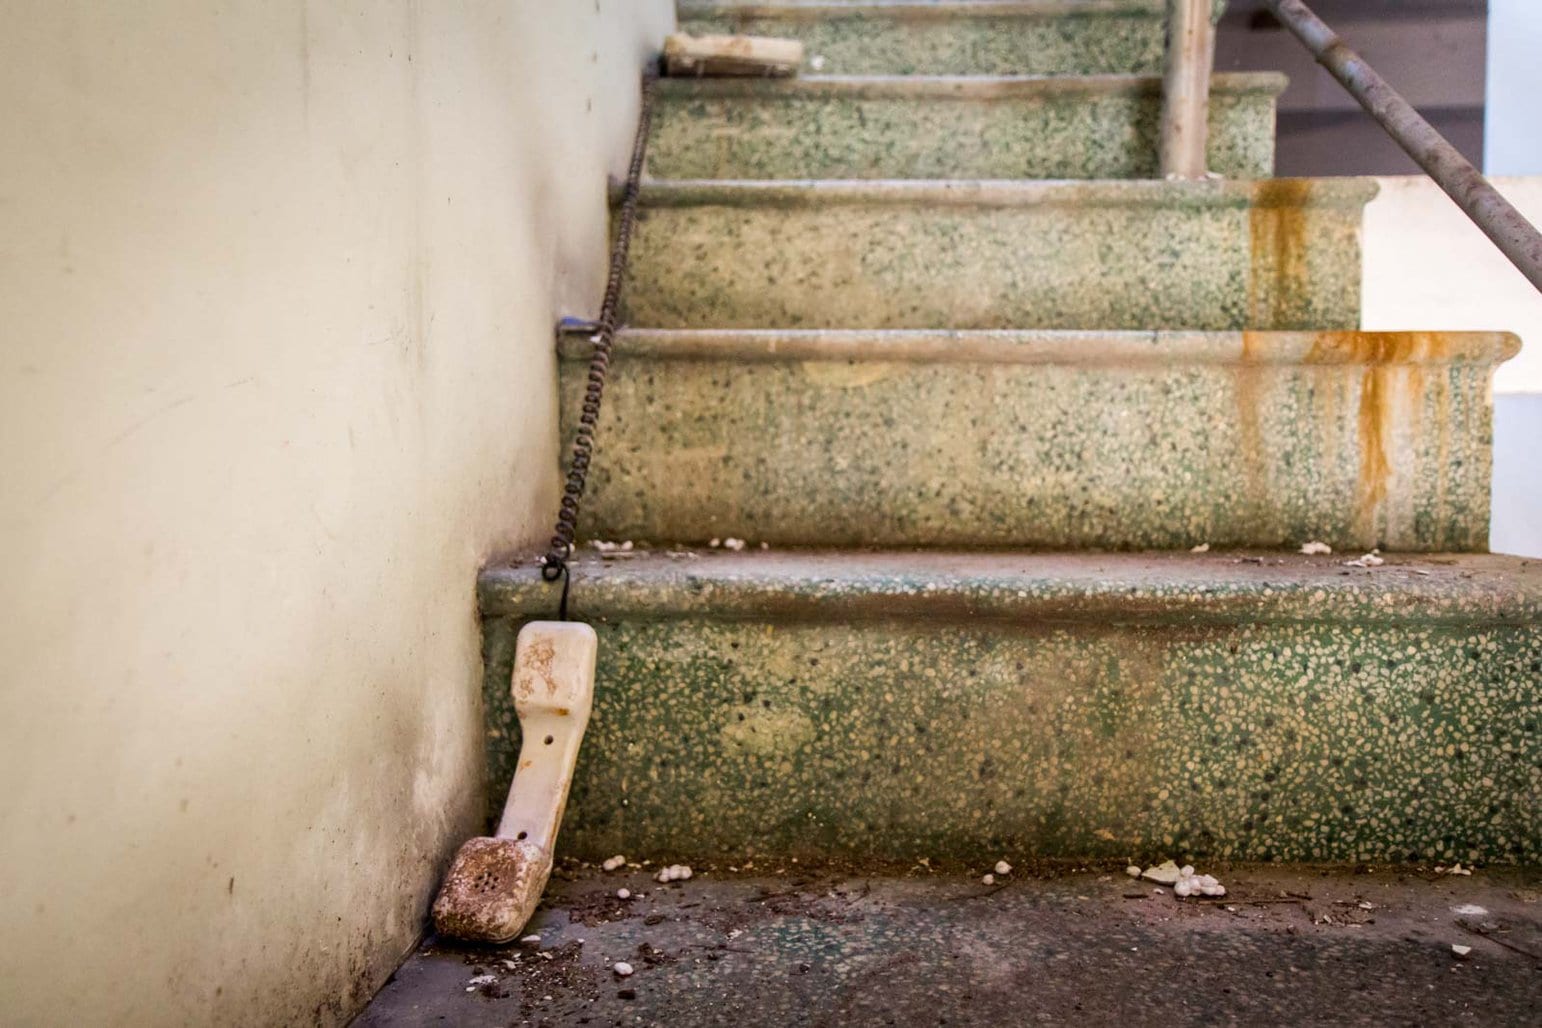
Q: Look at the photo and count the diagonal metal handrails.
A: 1